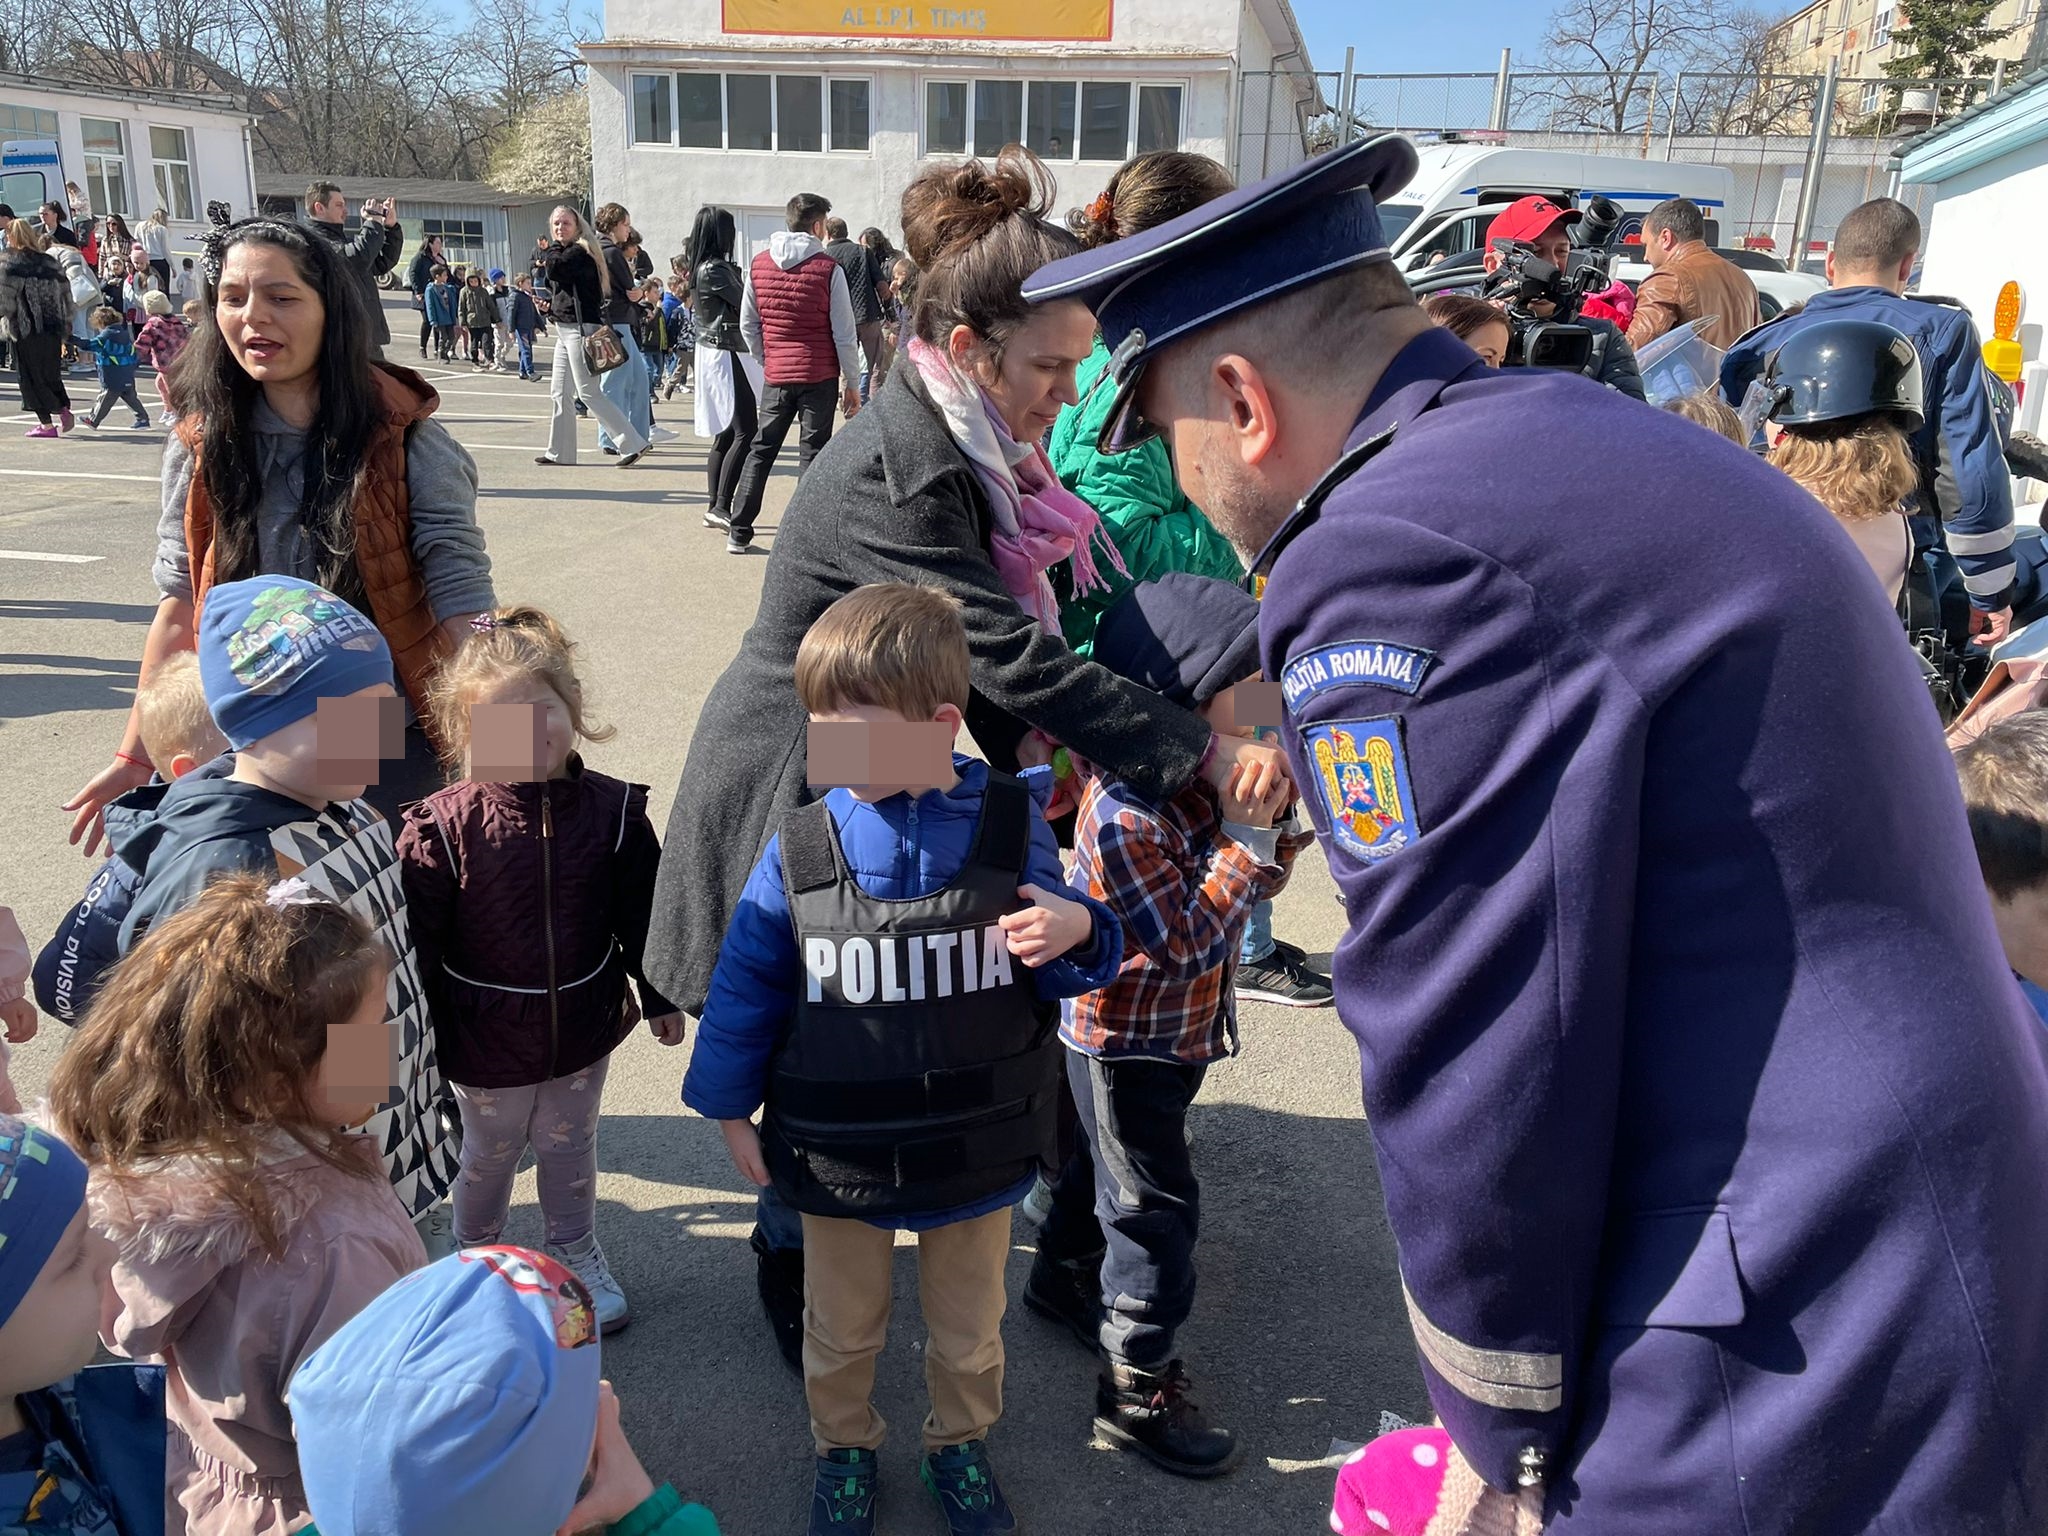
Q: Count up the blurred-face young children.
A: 5